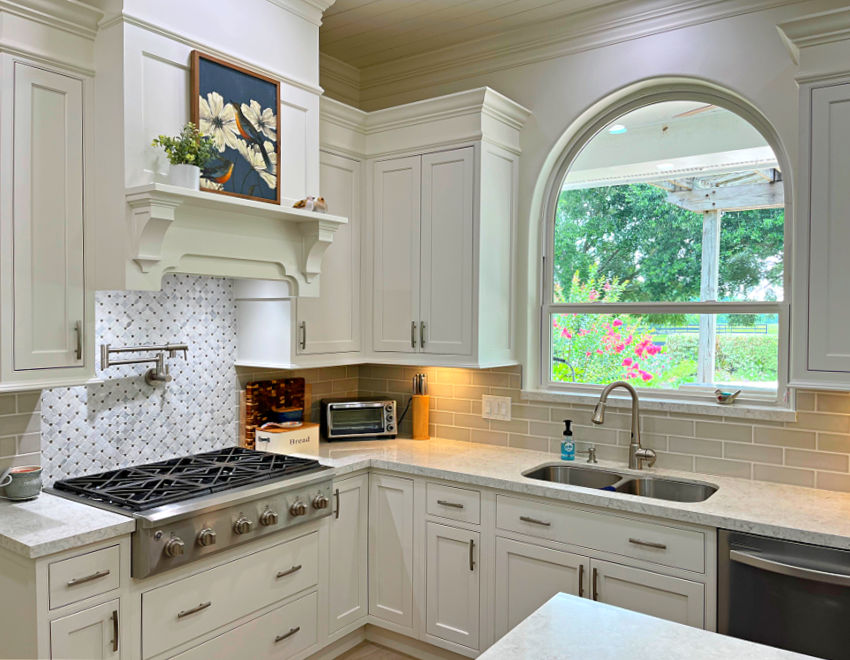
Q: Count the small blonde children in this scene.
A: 0